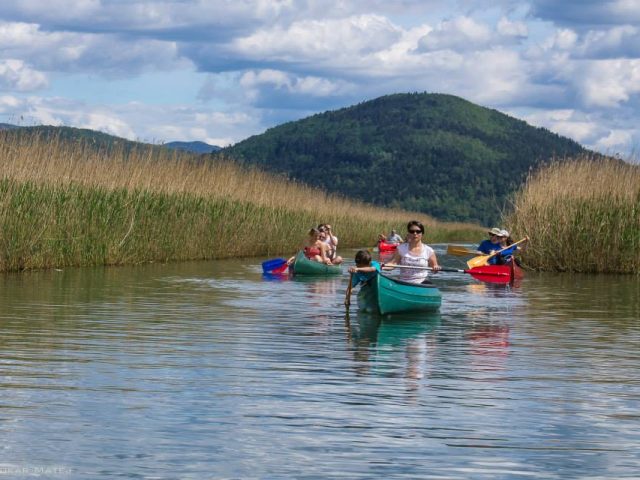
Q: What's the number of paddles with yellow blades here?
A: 2